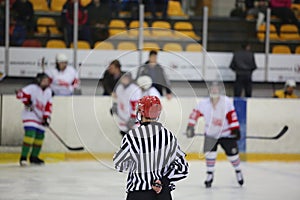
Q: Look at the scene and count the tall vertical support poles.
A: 5